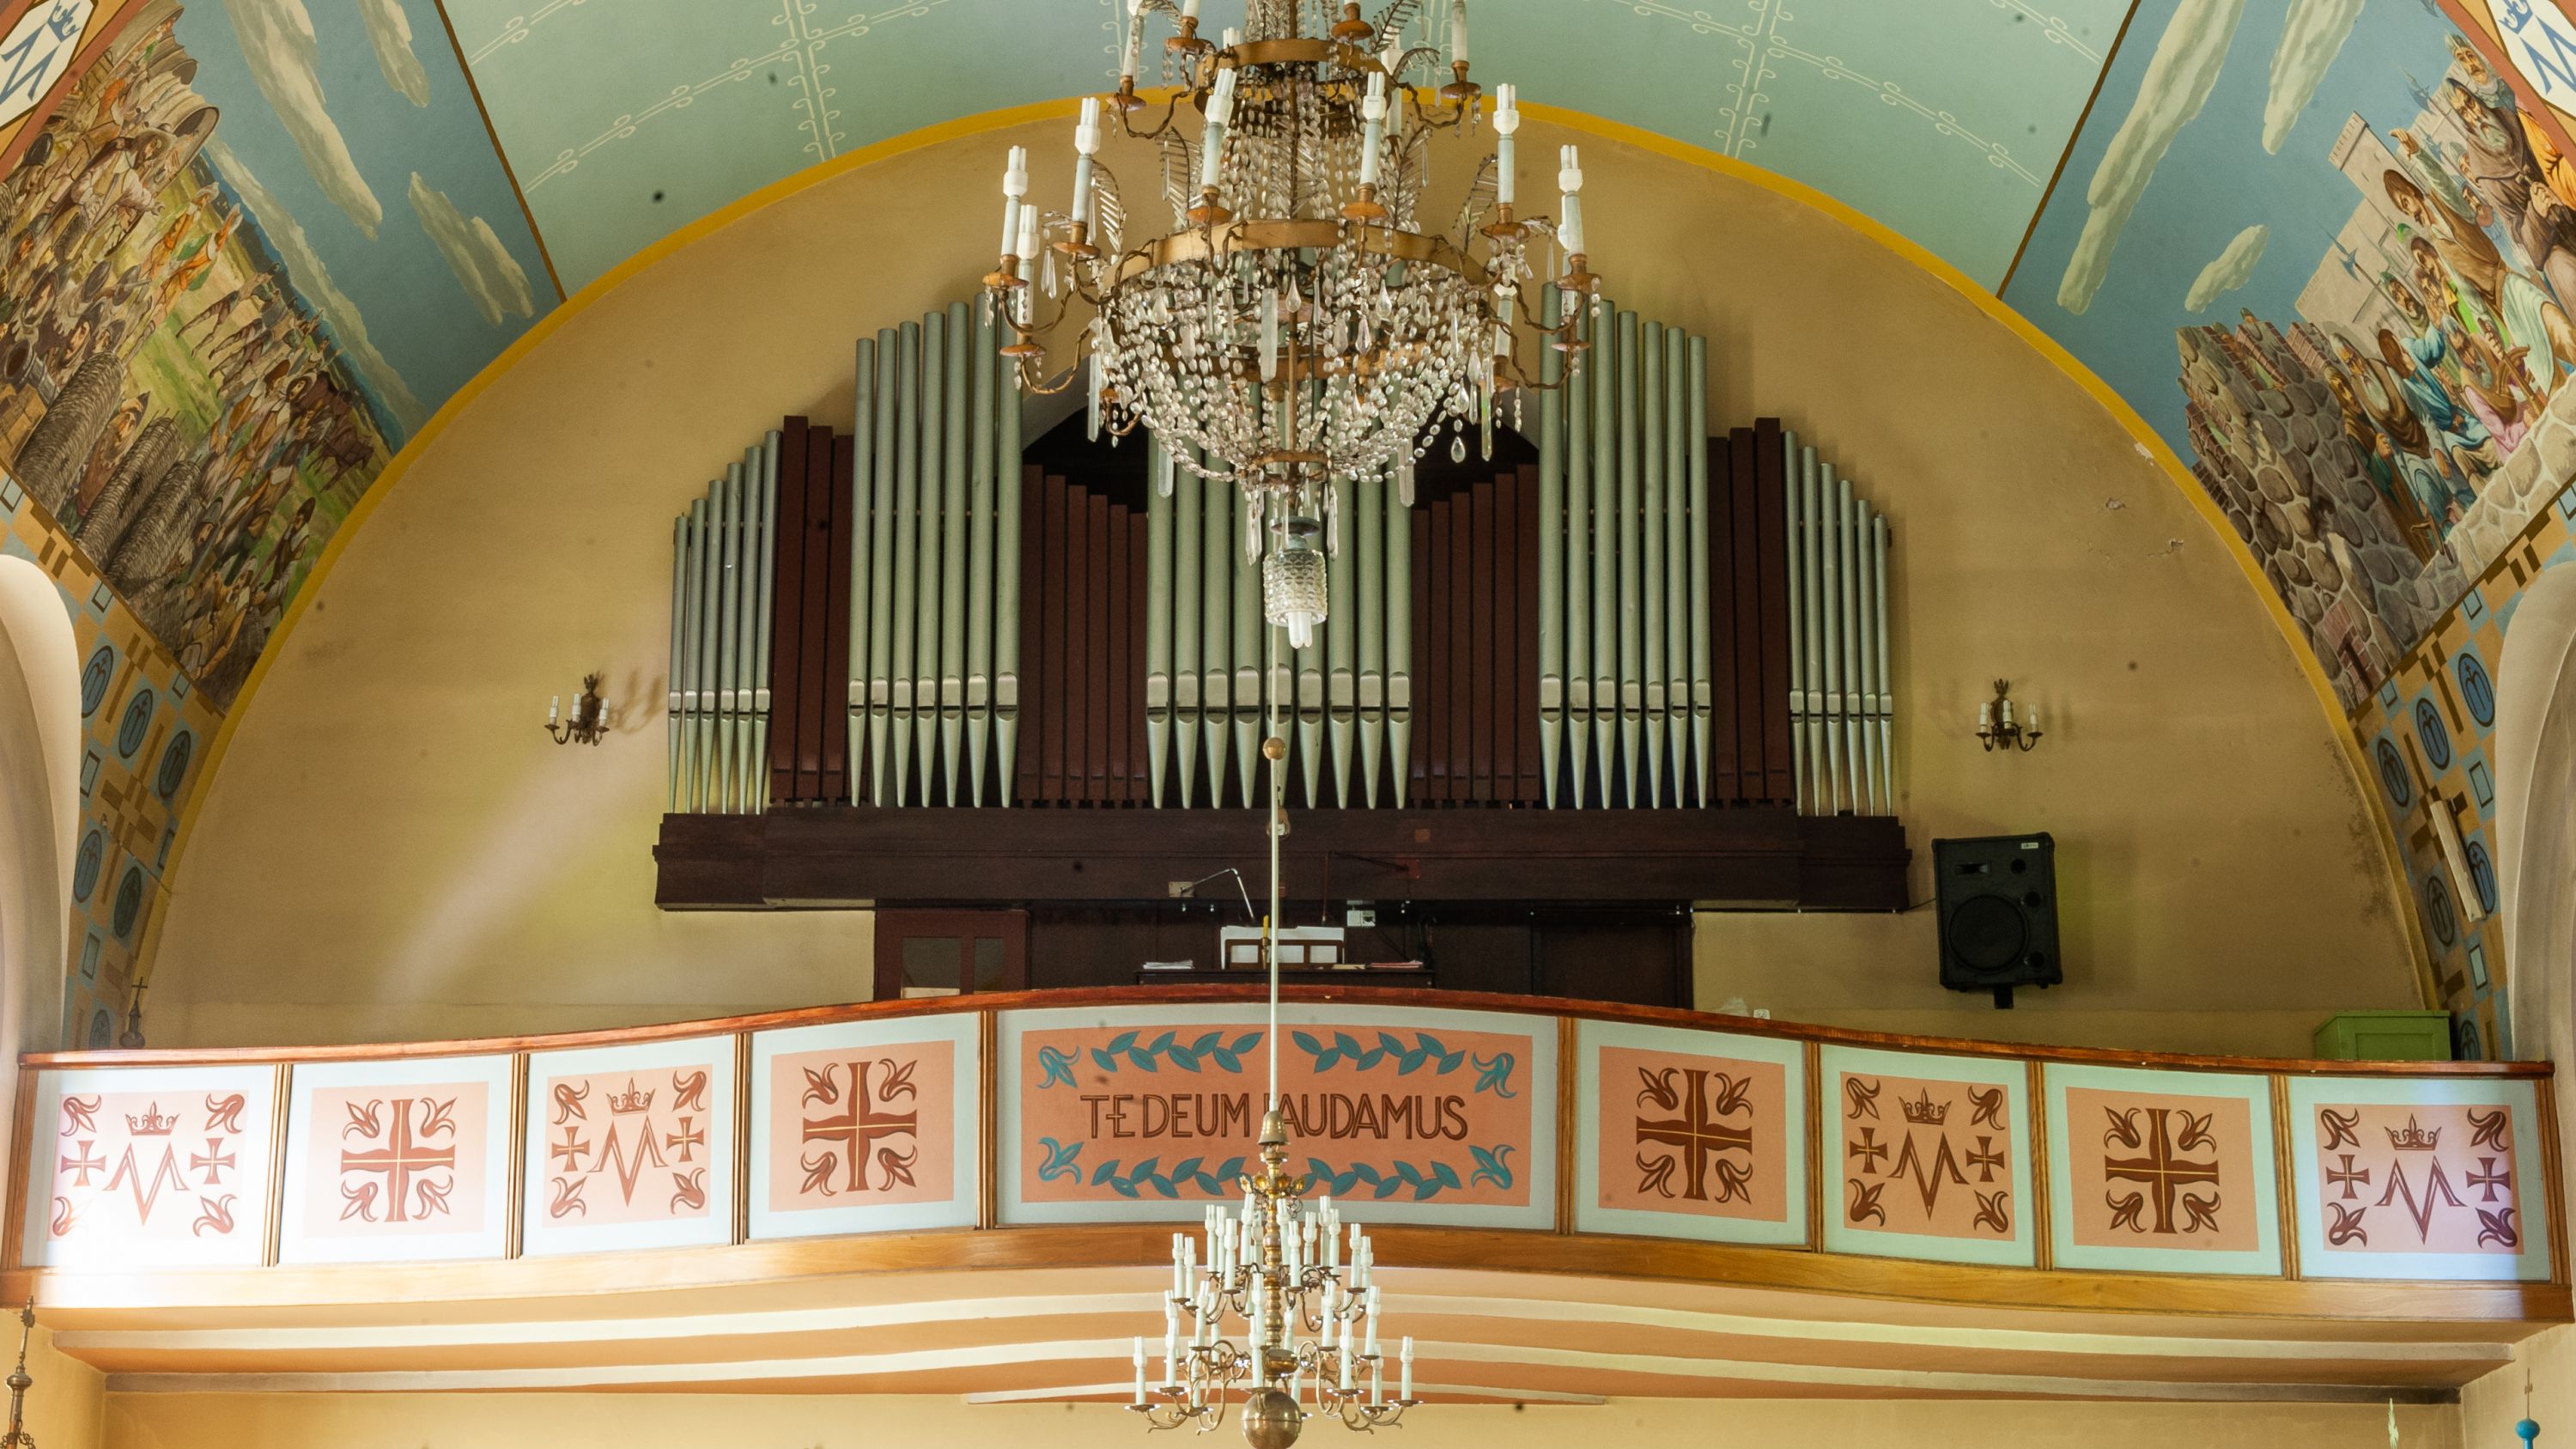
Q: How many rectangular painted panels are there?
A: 9